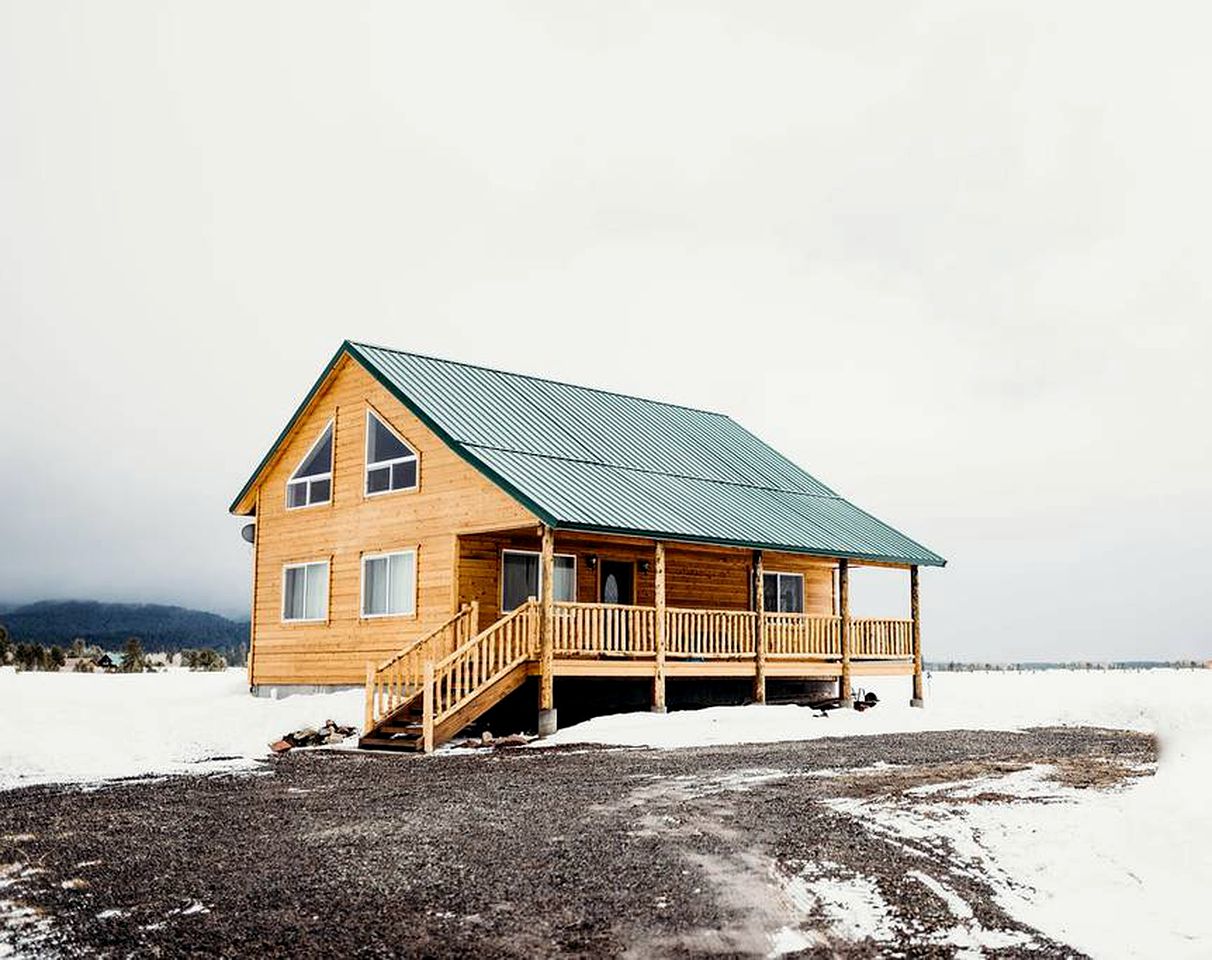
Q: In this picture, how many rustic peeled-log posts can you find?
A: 5